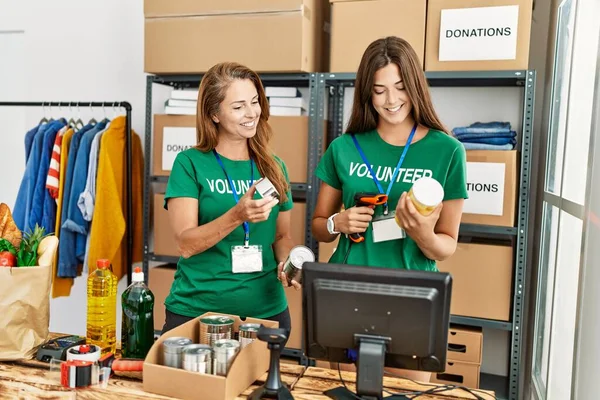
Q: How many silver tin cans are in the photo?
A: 6